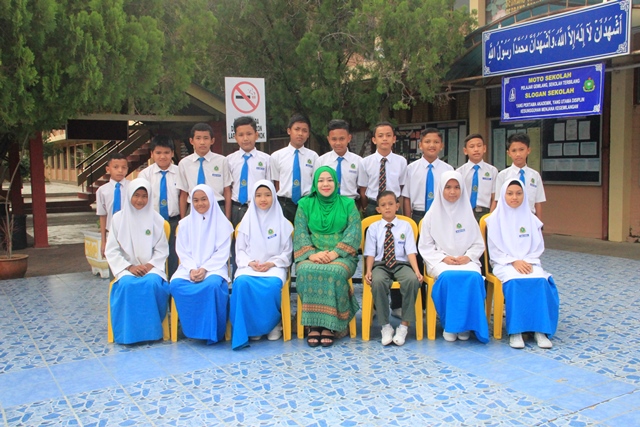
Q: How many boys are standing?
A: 10